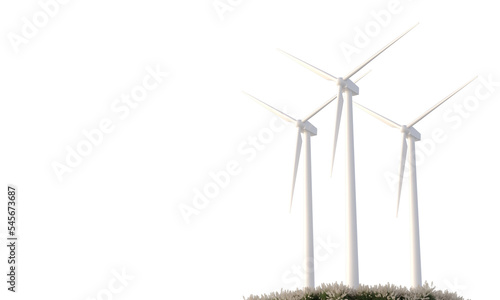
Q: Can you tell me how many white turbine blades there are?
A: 9